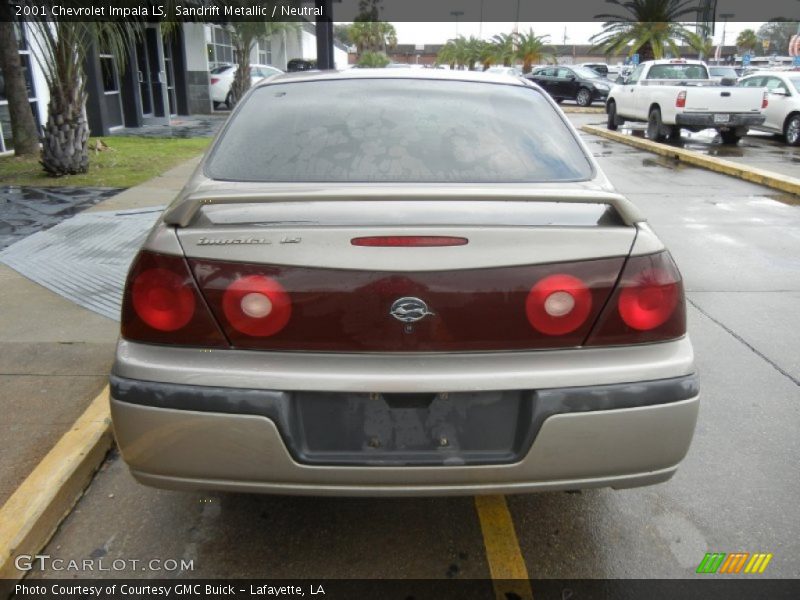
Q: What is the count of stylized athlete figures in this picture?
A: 0